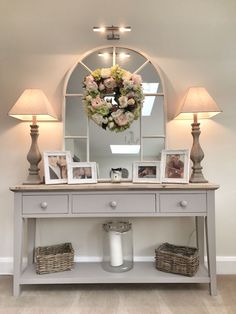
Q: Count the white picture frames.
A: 4